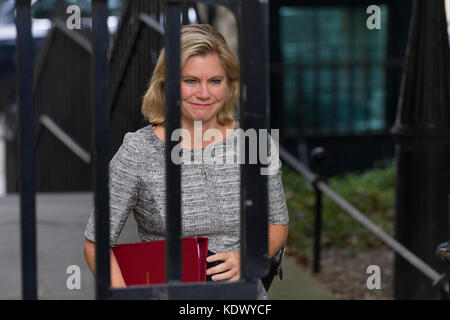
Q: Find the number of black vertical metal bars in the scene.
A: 4